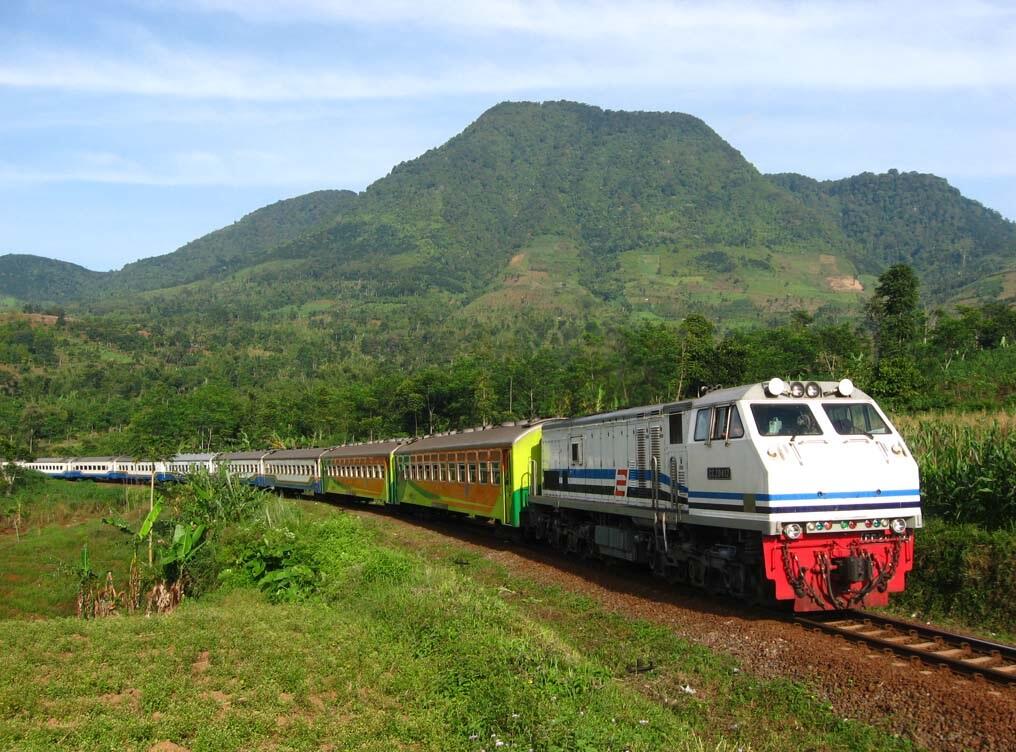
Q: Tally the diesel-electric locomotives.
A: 1